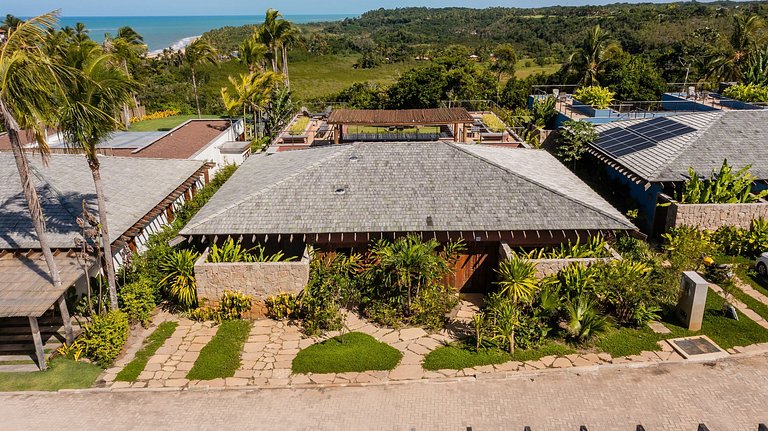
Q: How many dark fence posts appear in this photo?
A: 6